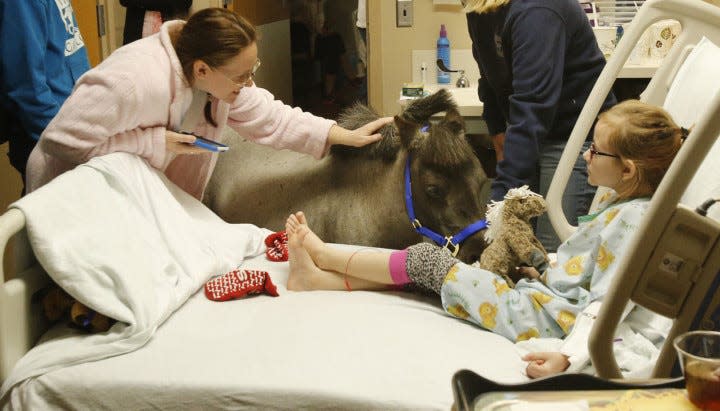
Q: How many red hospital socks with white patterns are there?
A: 2